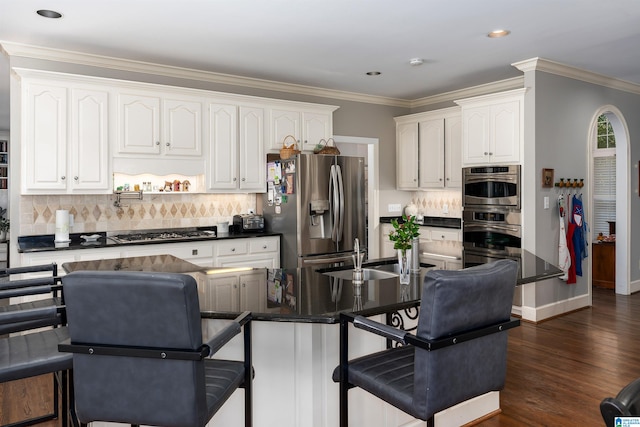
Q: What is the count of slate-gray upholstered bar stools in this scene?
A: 4